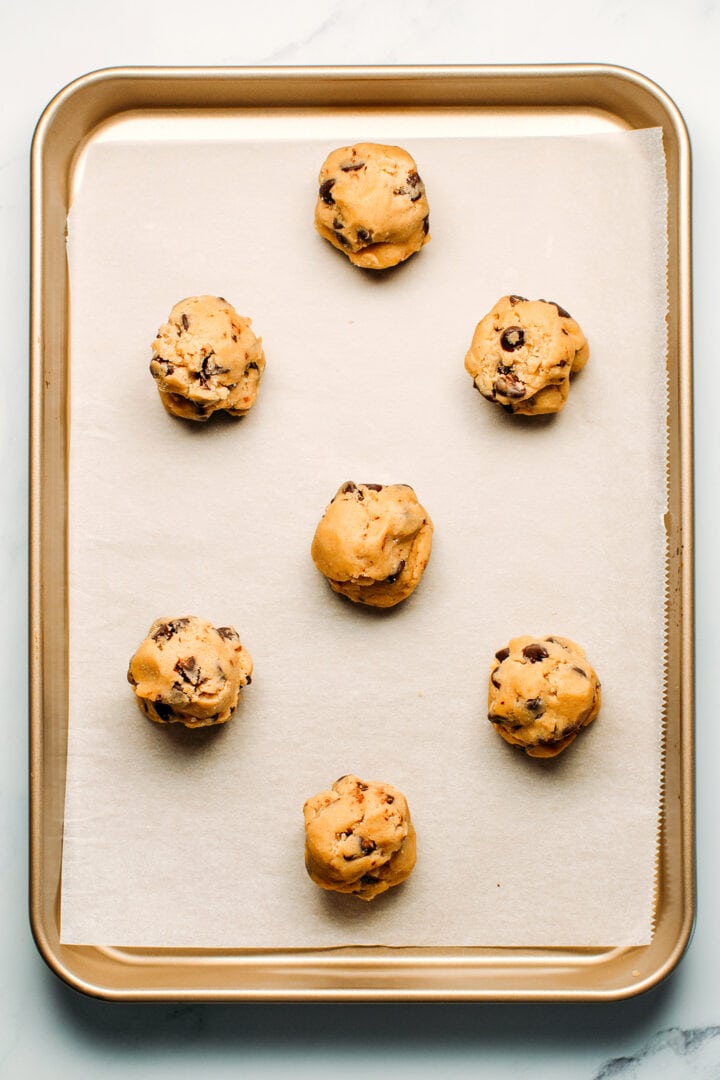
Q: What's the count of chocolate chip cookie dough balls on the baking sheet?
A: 7